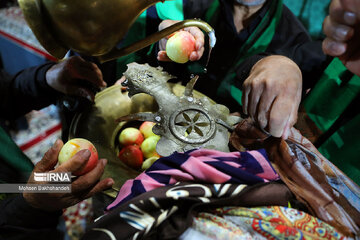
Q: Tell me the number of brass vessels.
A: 2